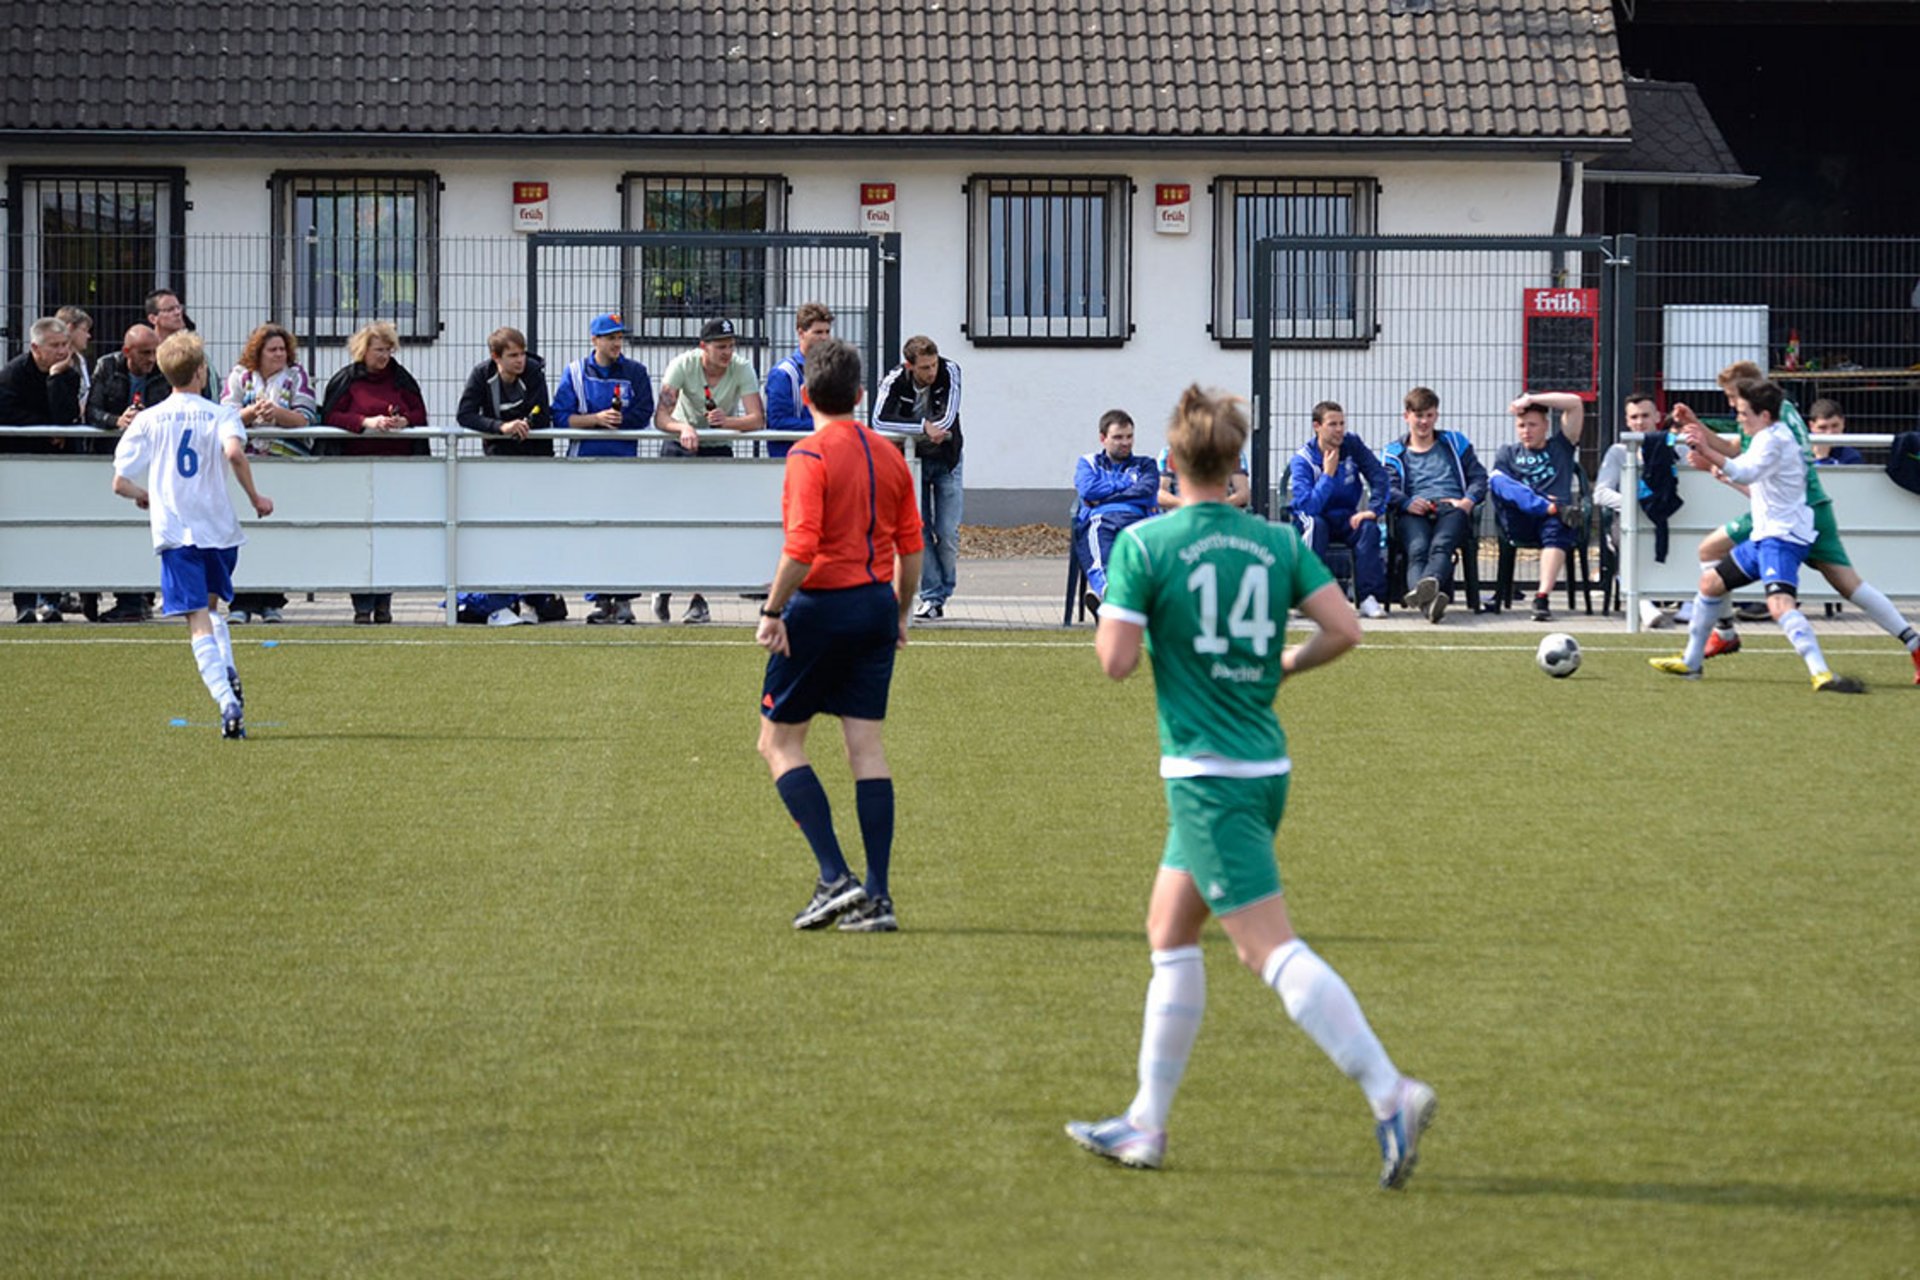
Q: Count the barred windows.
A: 5